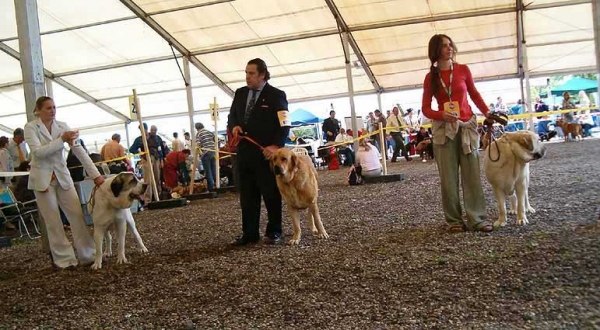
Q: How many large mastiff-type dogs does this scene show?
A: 3